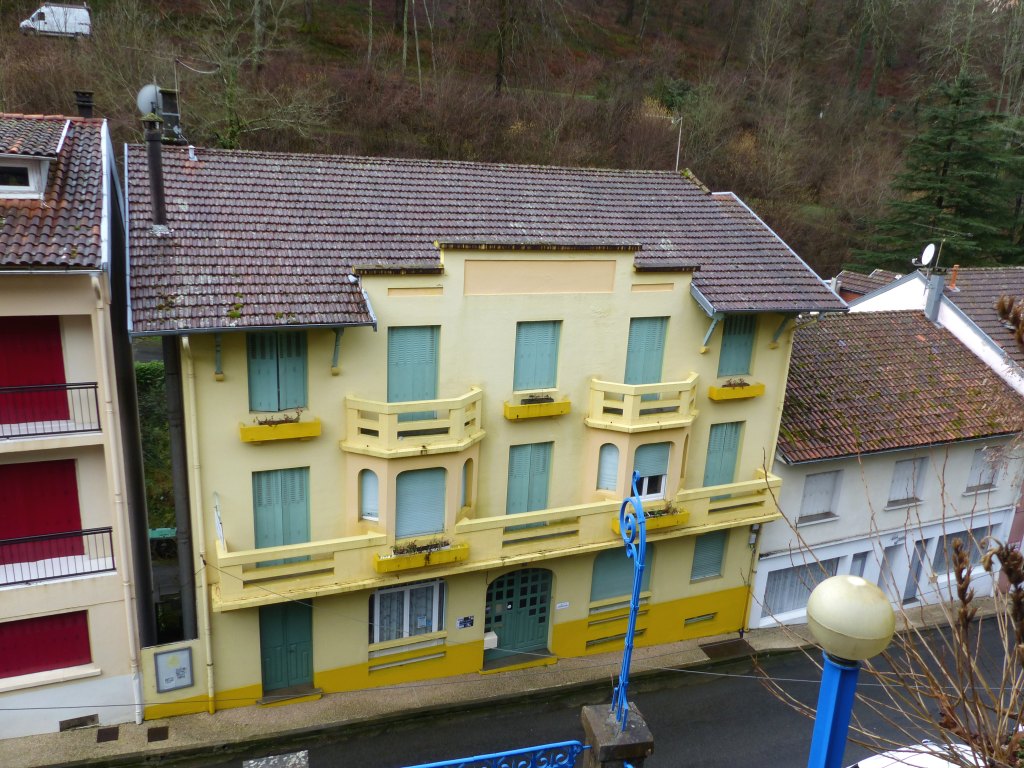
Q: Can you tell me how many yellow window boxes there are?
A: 5